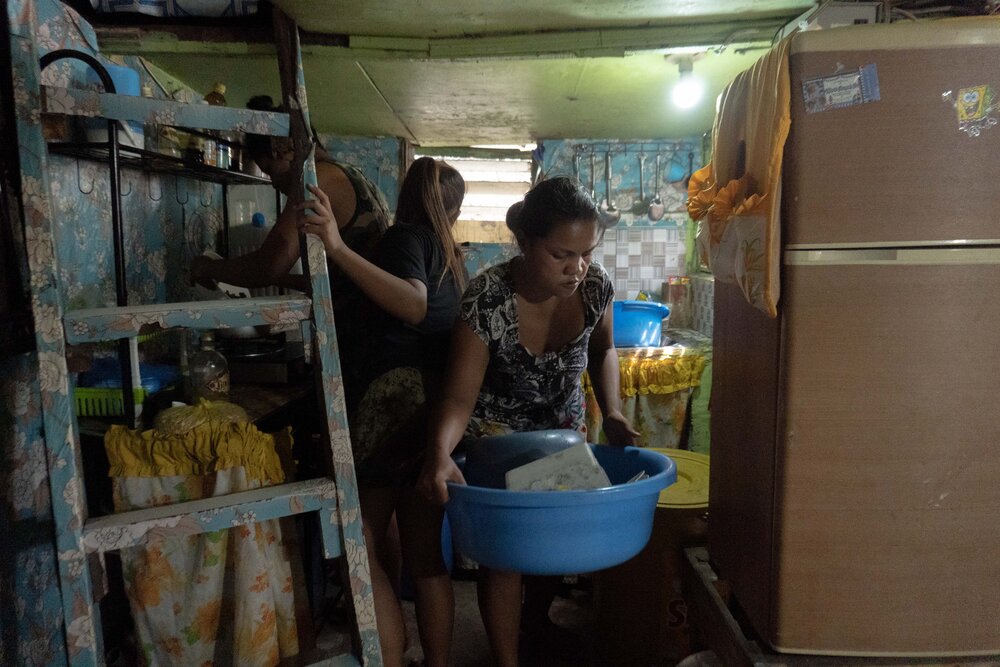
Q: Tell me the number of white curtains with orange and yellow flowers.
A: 2